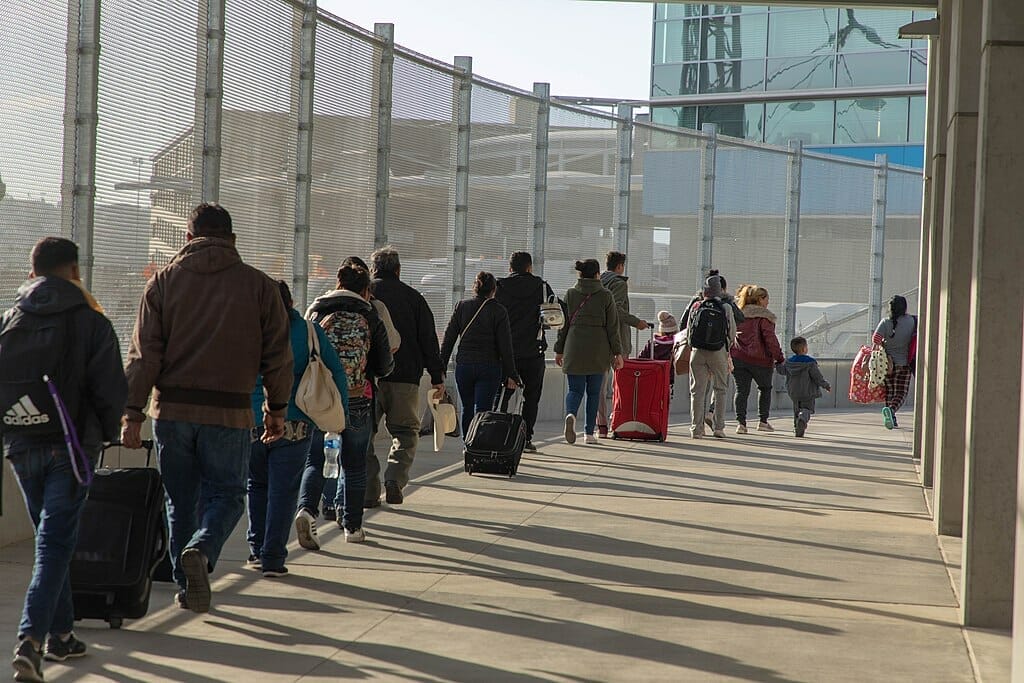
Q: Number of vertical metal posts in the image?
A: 10